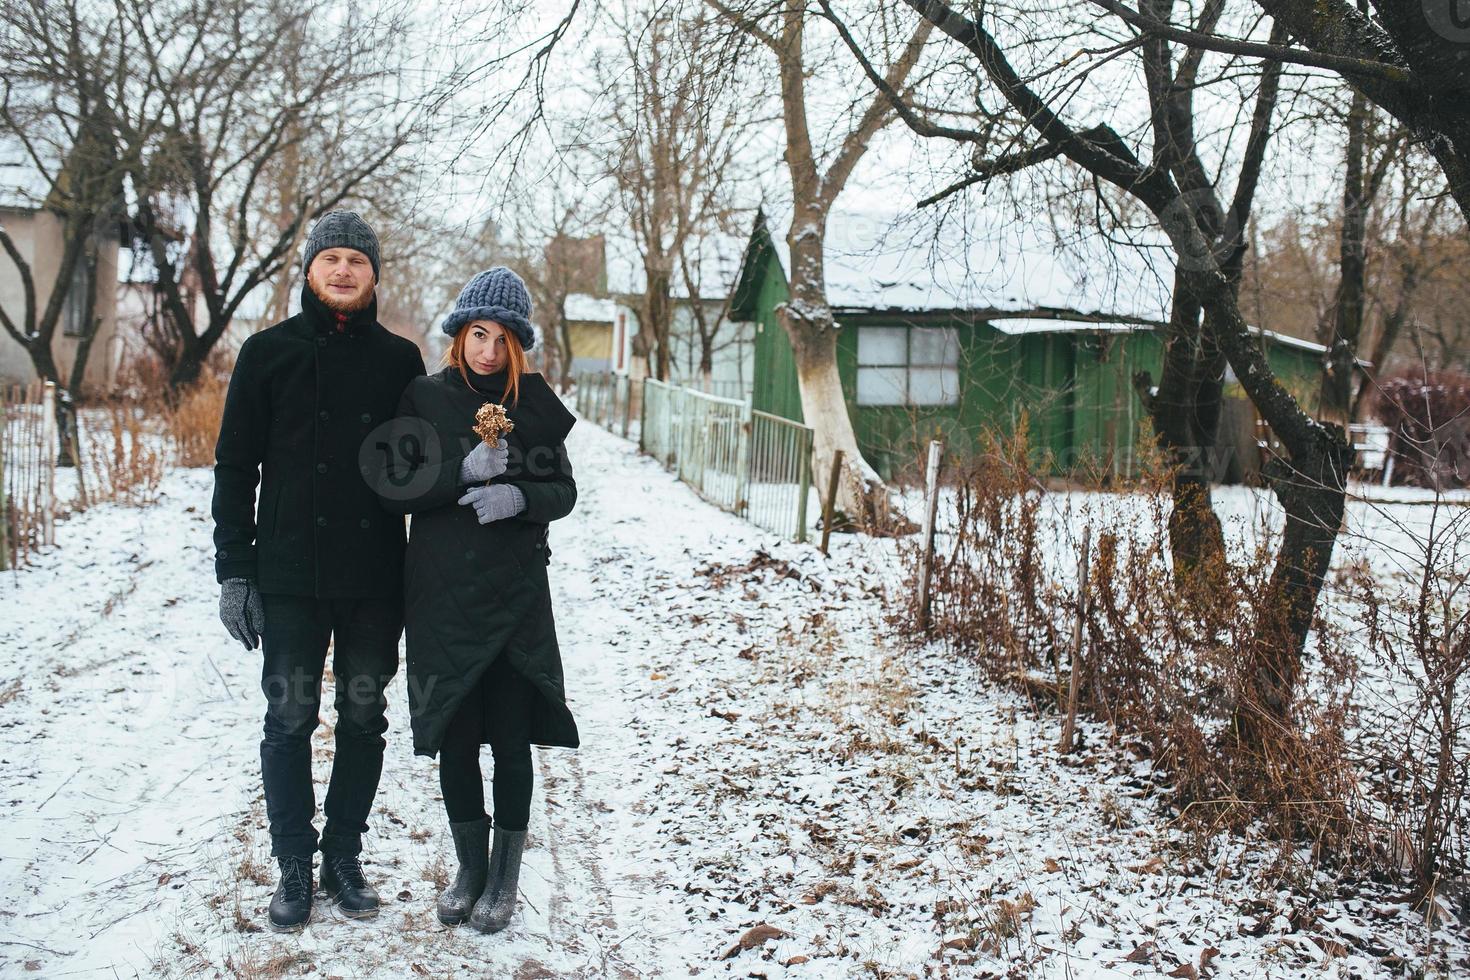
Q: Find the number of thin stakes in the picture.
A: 3